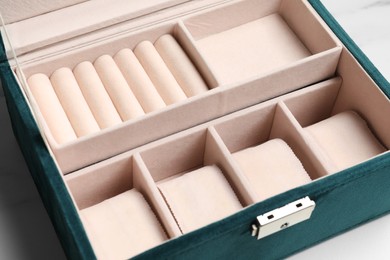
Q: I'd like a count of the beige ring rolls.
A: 7